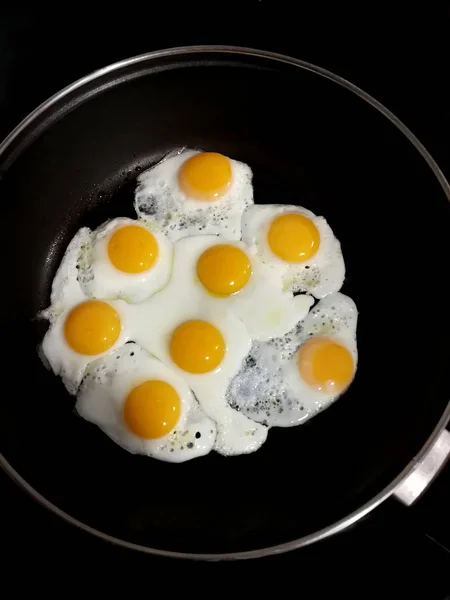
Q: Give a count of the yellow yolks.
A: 8